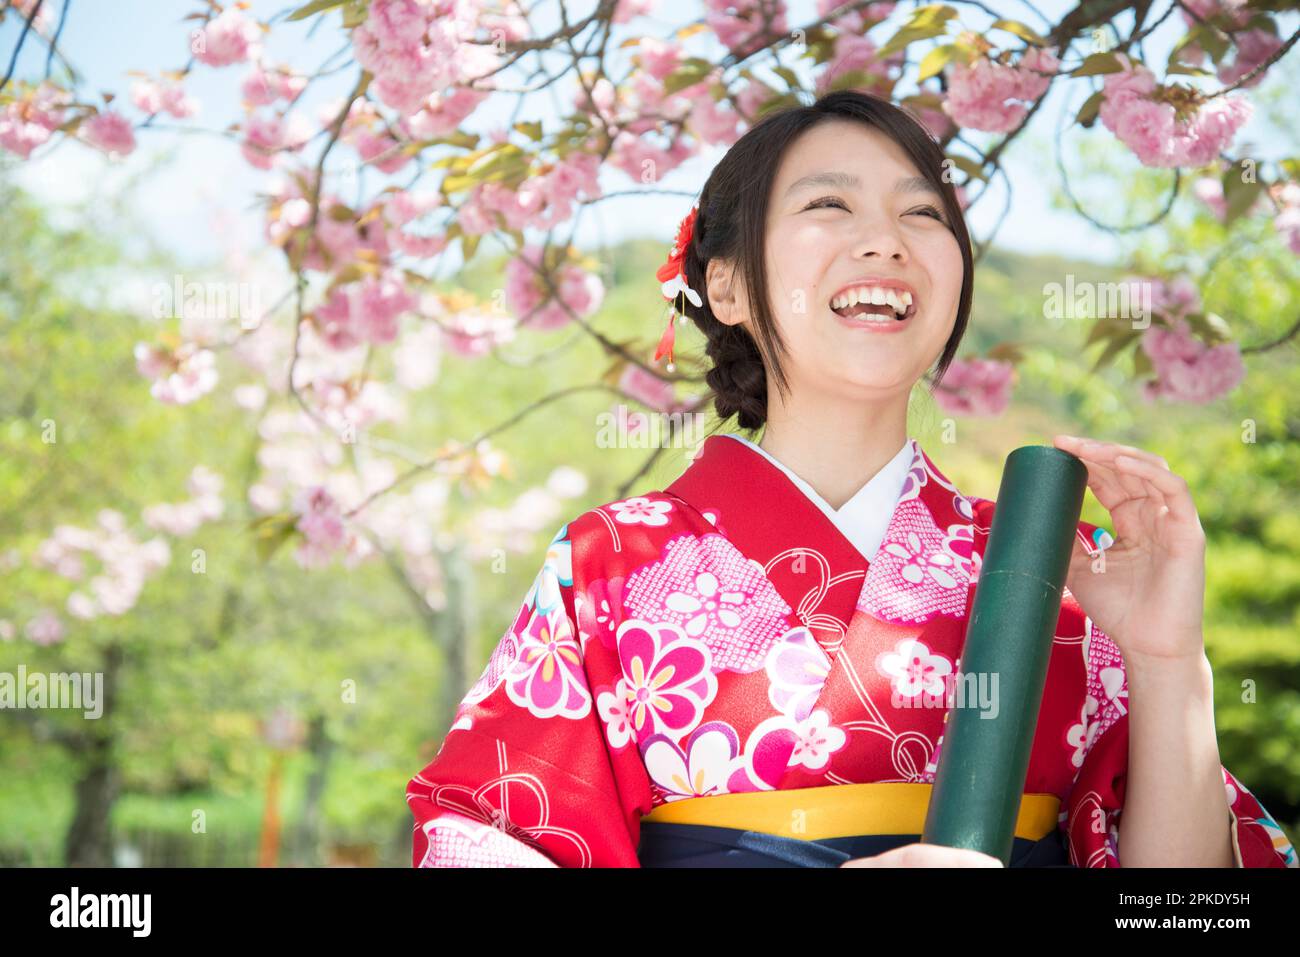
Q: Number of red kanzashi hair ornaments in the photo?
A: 1